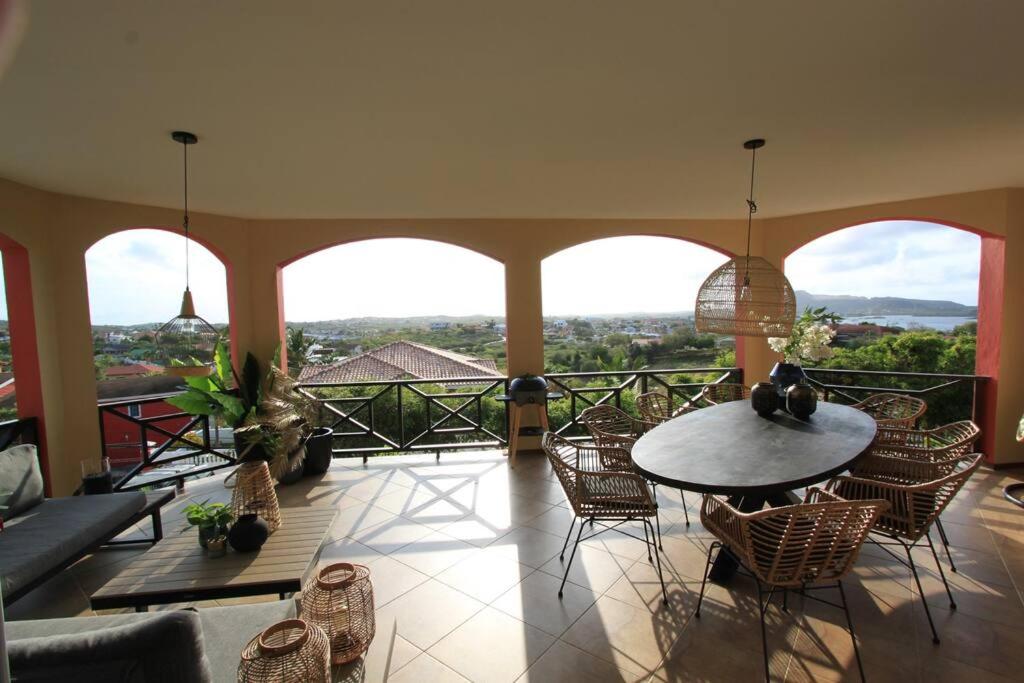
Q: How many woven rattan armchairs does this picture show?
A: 8